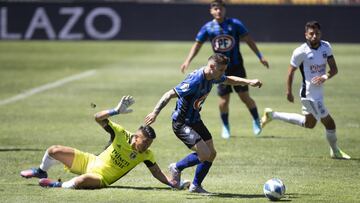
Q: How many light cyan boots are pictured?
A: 2